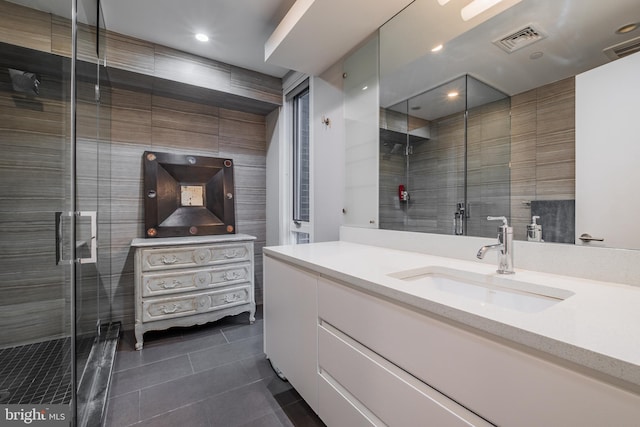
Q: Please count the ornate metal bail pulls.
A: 6